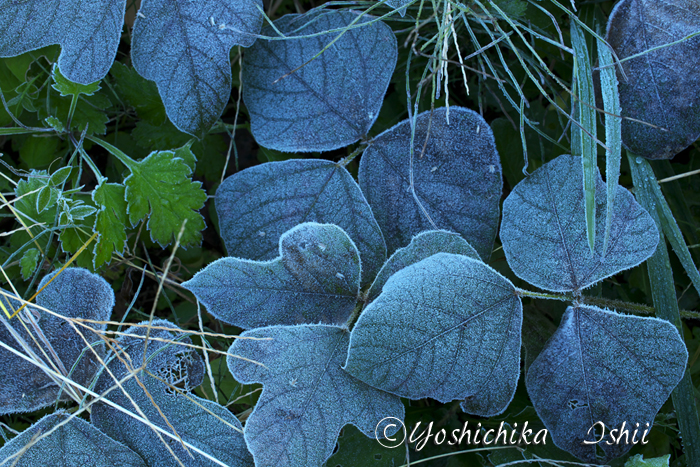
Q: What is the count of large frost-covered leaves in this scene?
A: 15